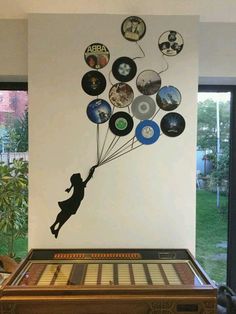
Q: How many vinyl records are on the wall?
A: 13